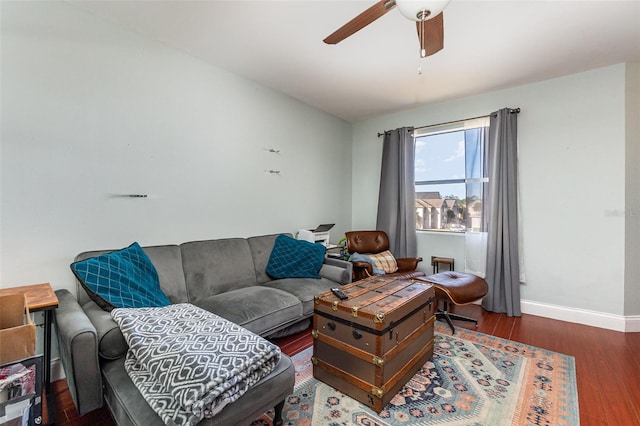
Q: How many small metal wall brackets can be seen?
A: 3